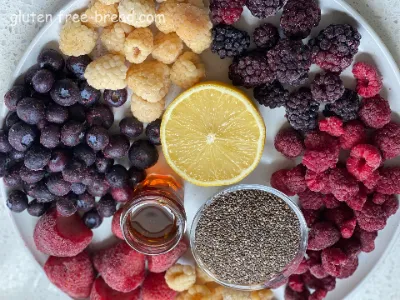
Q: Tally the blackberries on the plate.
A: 12